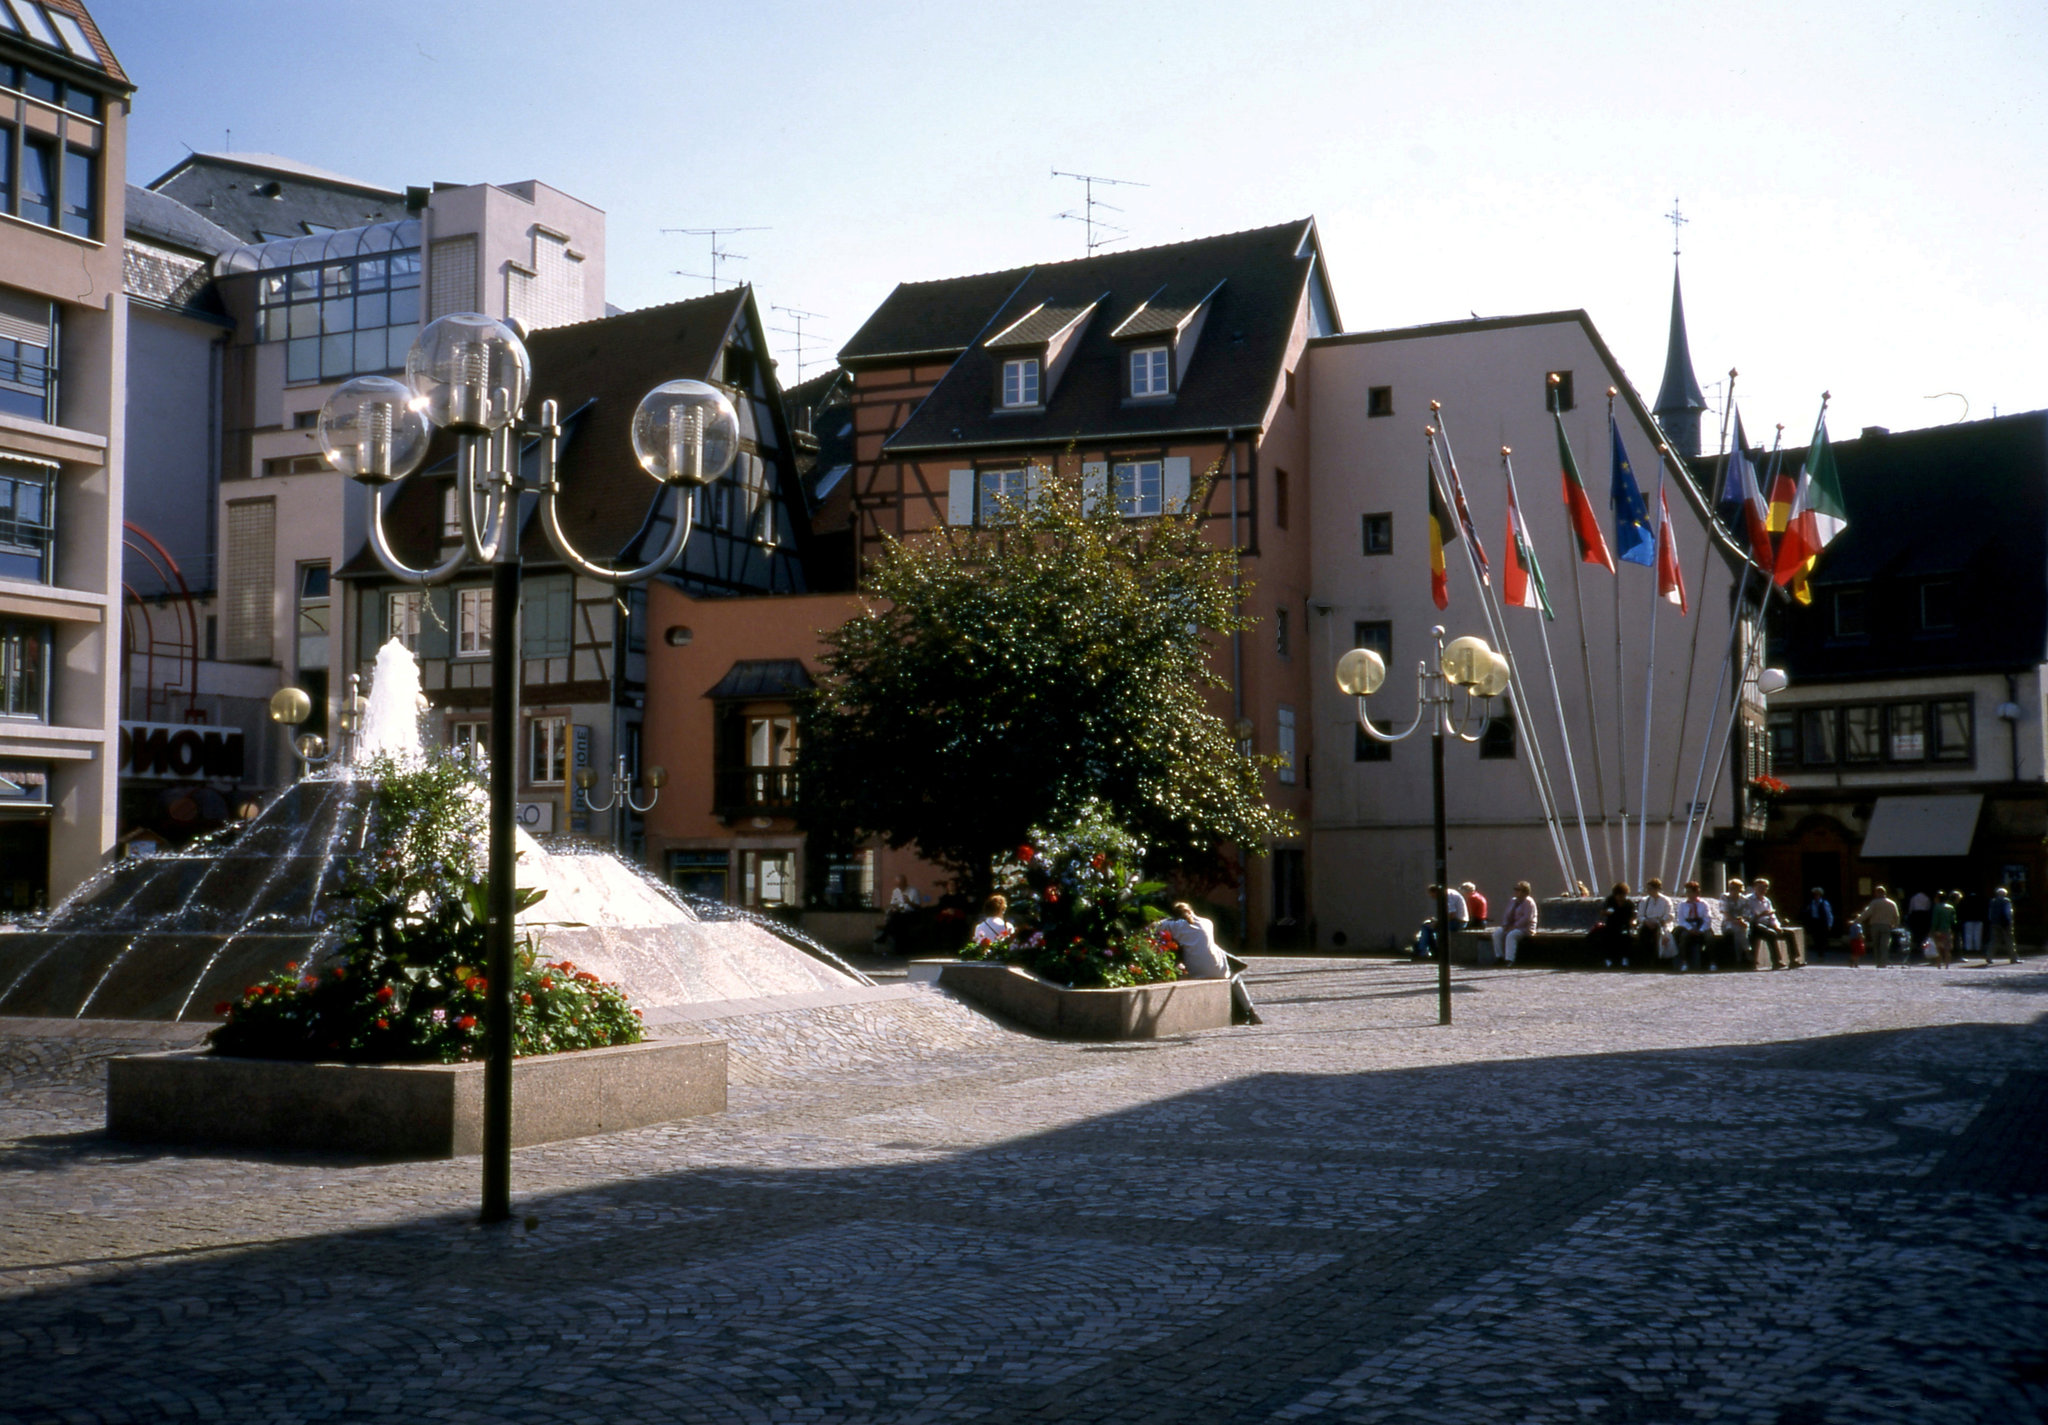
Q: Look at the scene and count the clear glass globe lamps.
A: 3